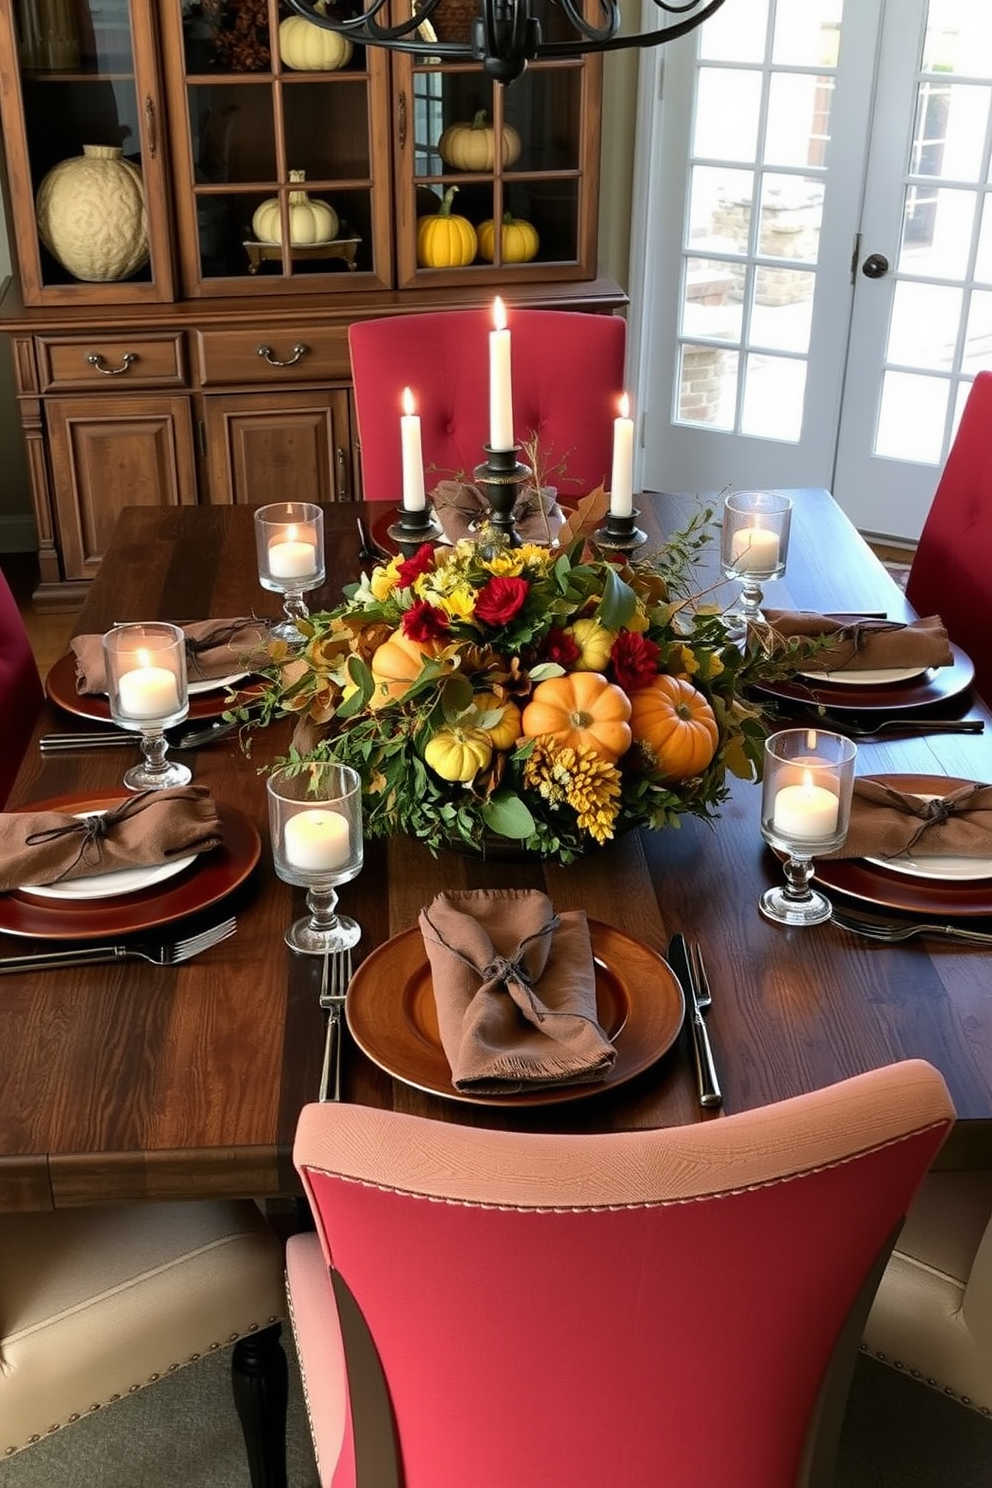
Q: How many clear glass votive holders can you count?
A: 5